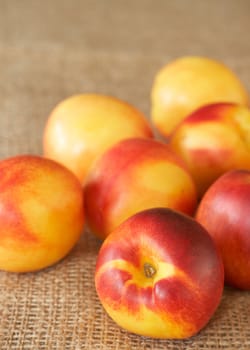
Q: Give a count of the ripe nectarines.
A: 7